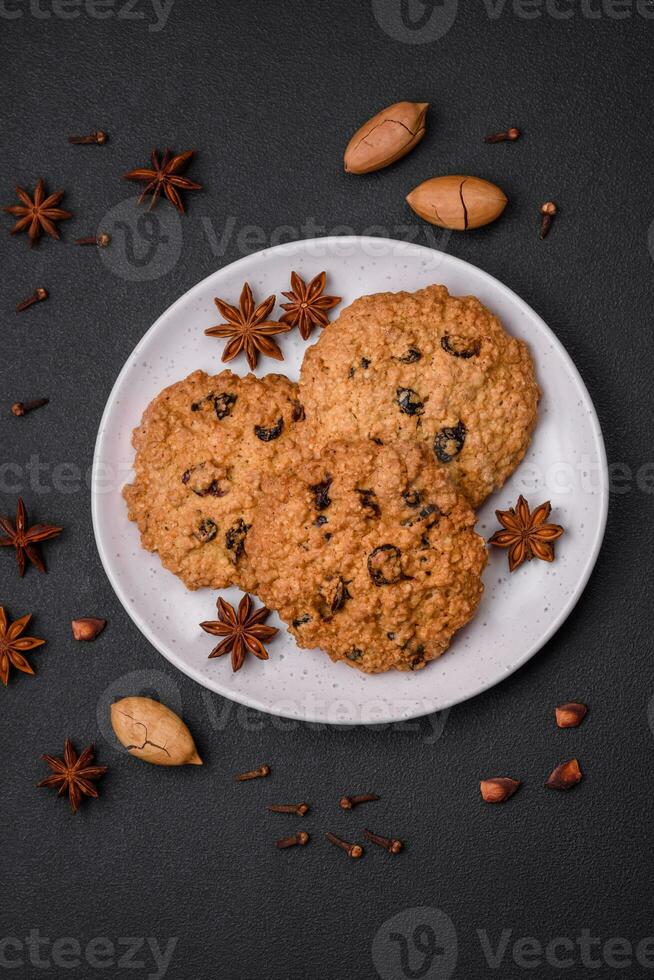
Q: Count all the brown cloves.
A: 12